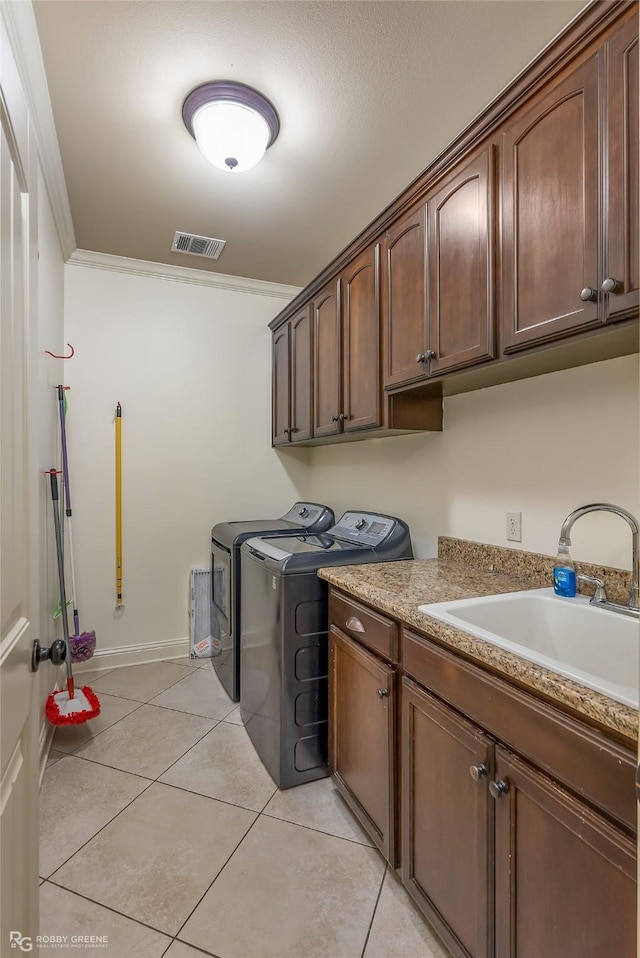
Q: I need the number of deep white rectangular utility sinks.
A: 1